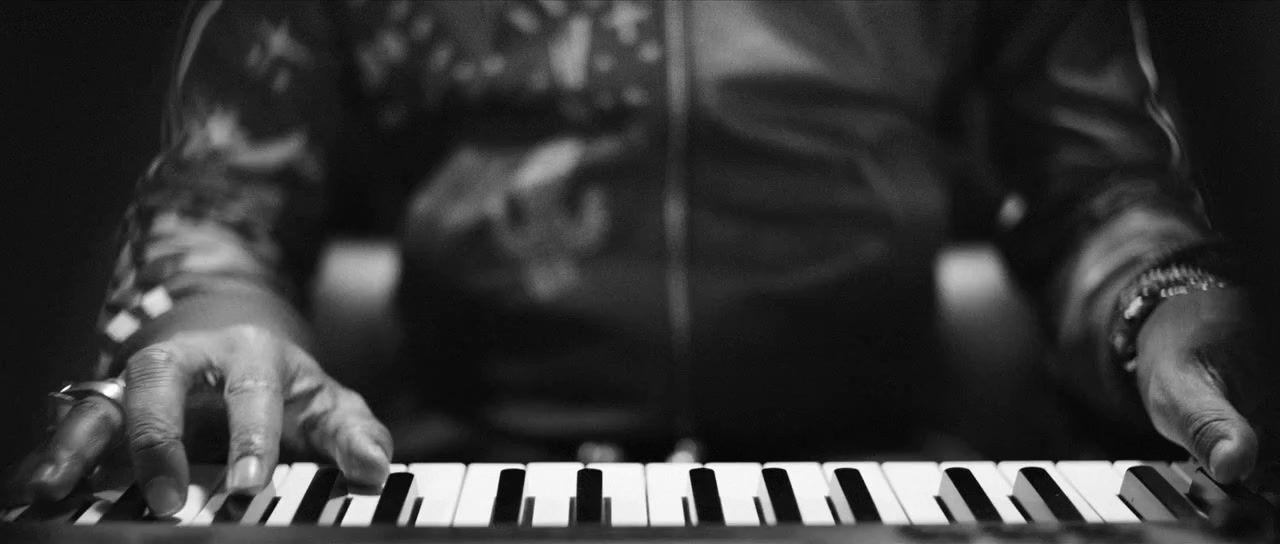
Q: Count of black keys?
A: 14